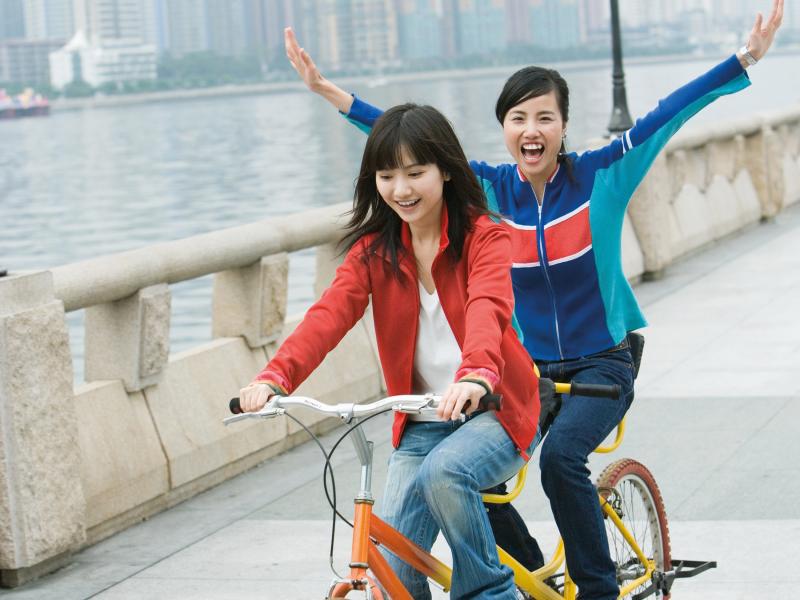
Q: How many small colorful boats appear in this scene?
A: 1